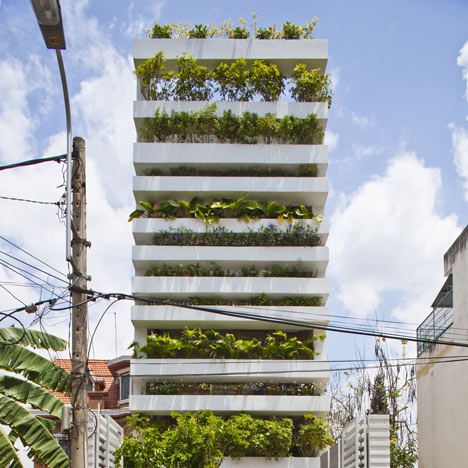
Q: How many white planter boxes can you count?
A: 11